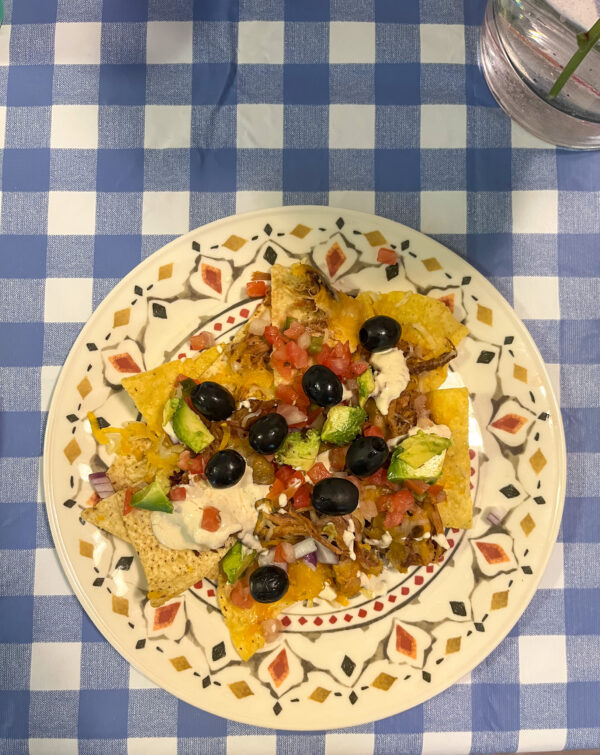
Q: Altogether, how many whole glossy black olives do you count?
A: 8